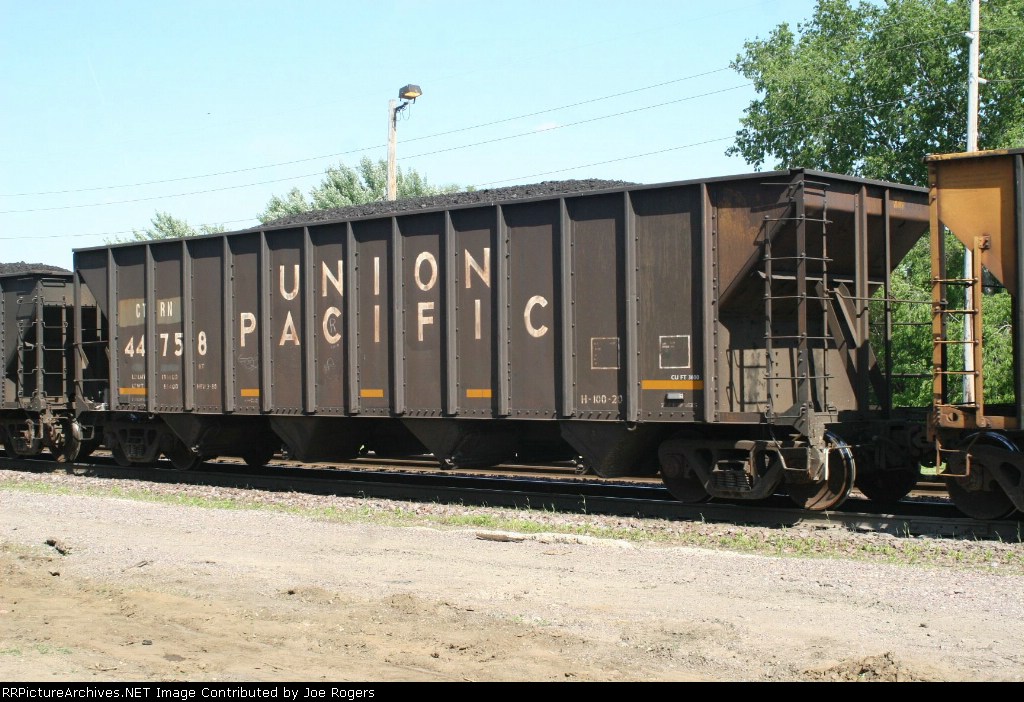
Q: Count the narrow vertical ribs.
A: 13